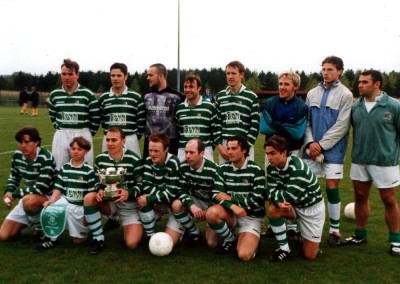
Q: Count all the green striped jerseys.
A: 11